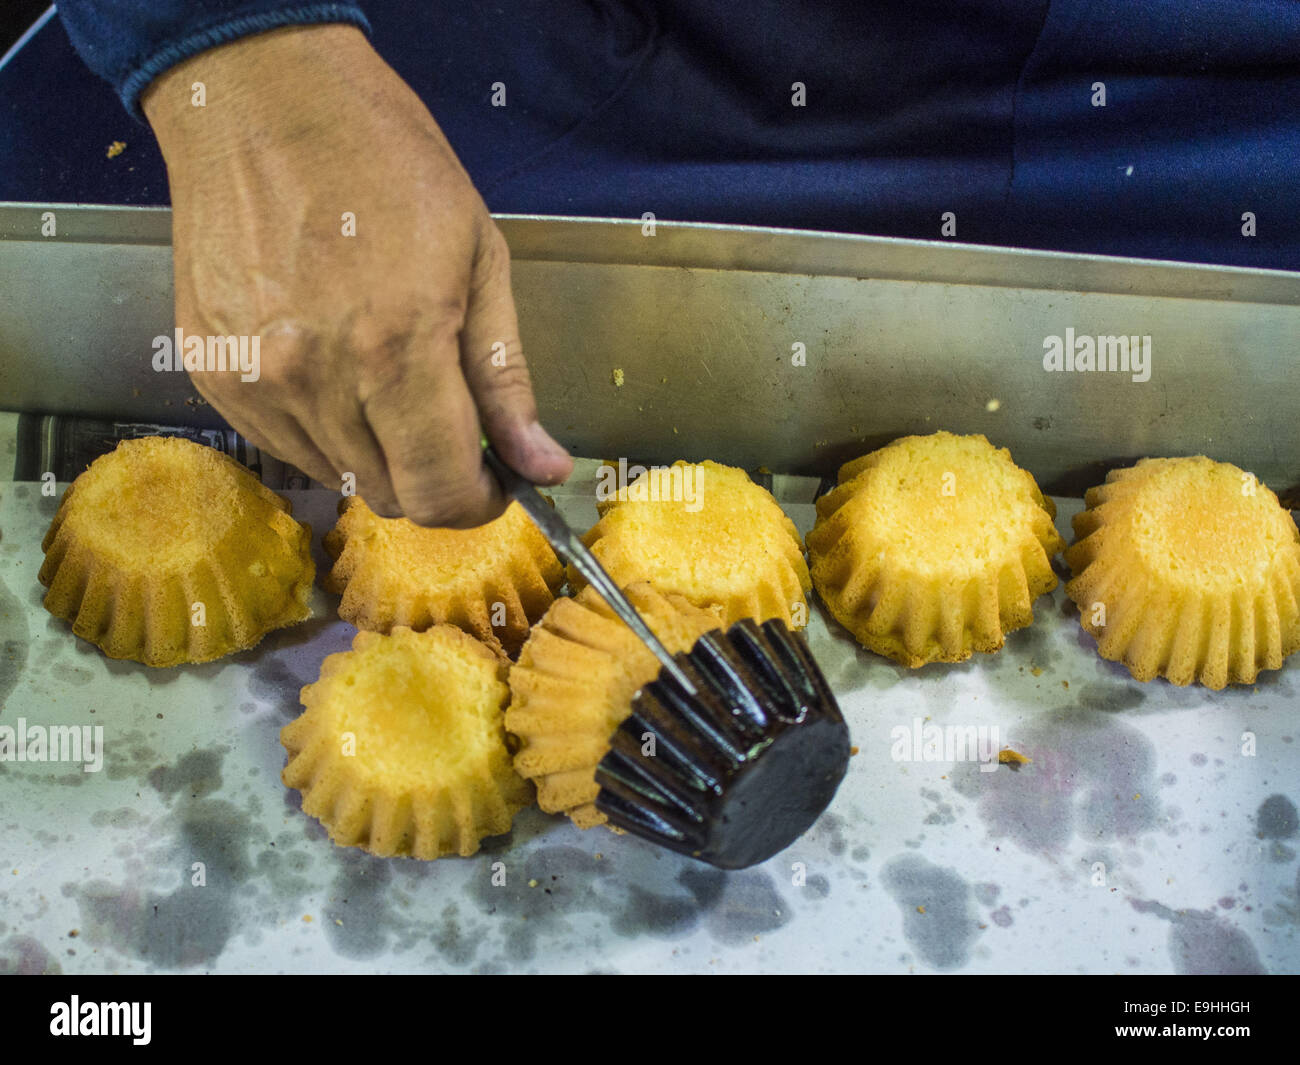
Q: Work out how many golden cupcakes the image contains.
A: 7